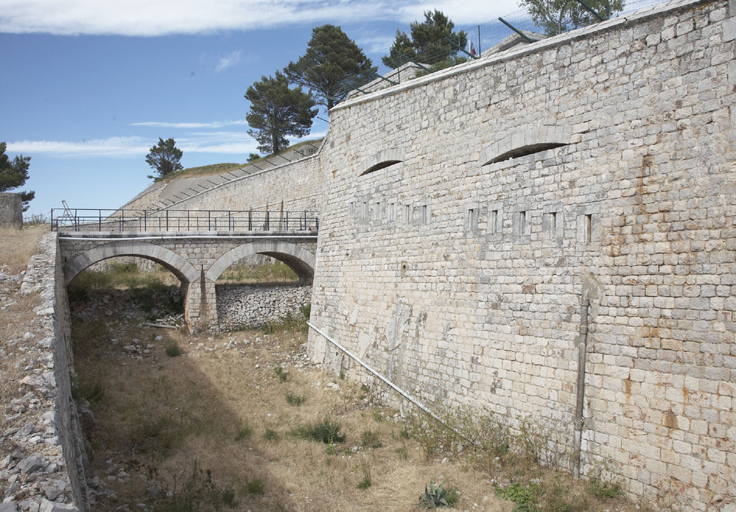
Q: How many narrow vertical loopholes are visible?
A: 11